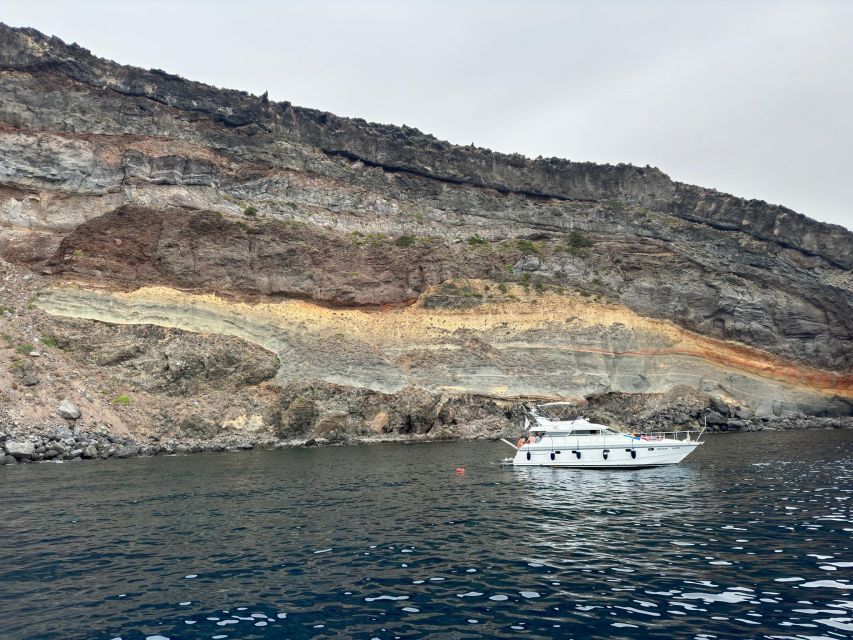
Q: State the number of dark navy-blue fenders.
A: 5